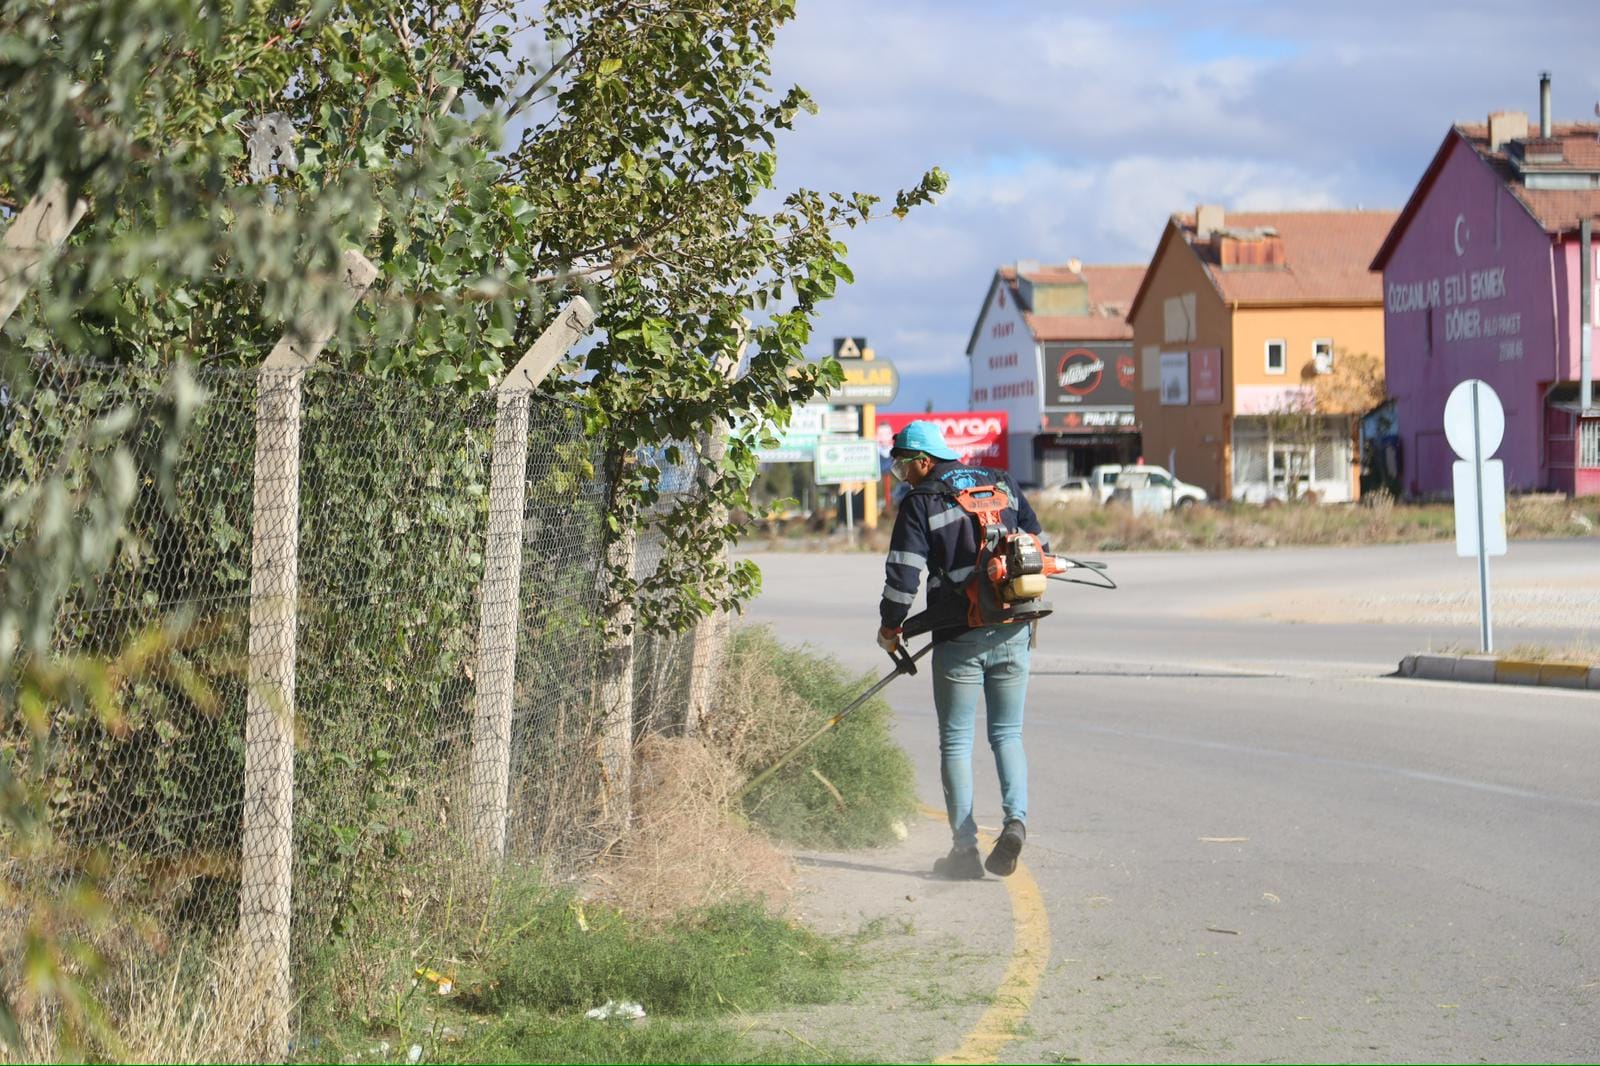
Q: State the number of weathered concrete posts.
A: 5